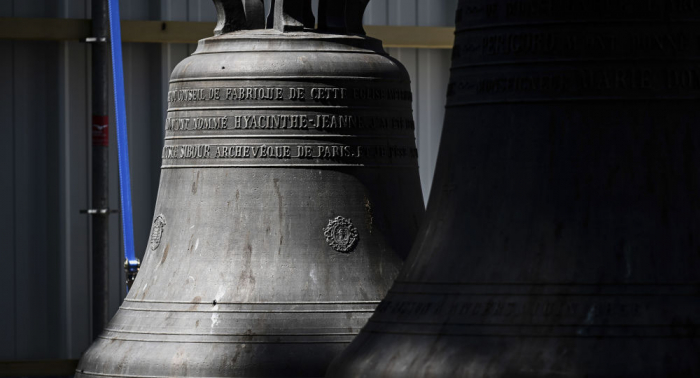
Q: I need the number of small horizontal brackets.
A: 2